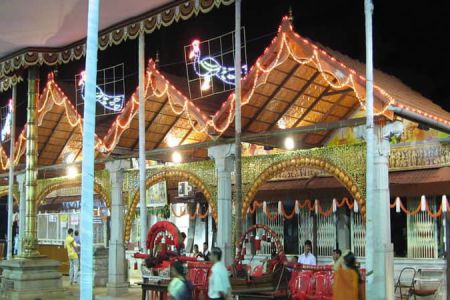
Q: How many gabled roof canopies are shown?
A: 3